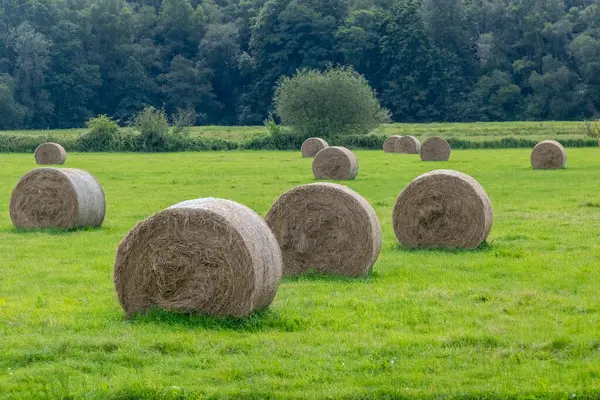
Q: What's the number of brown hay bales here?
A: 11